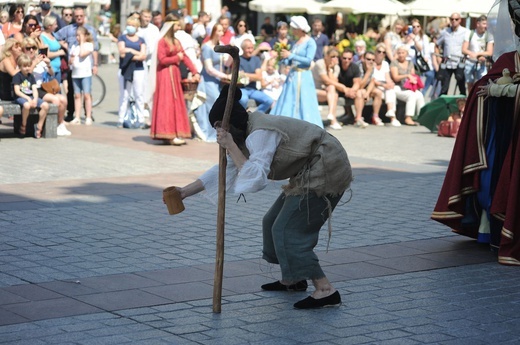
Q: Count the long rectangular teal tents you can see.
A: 0